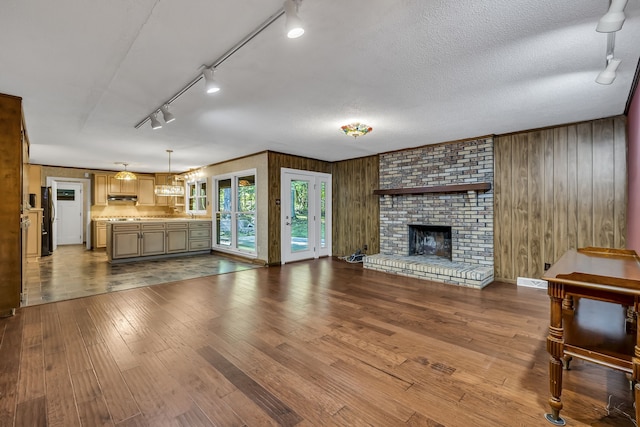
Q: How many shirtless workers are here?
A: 0